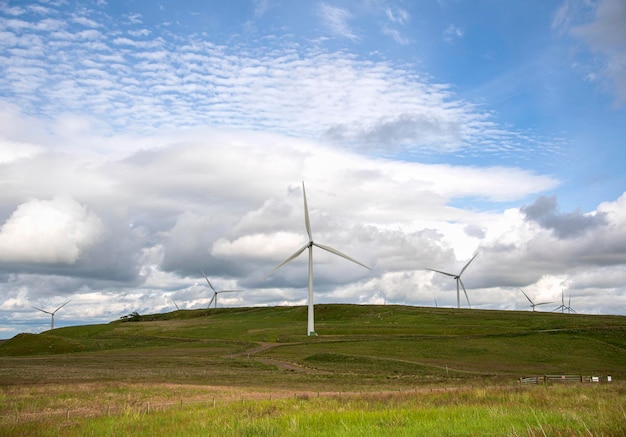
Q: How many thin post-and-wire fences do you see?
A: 1